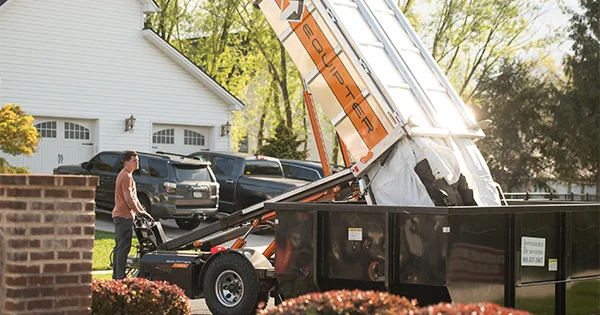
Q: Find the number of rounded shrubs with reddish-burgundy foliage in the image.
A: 3